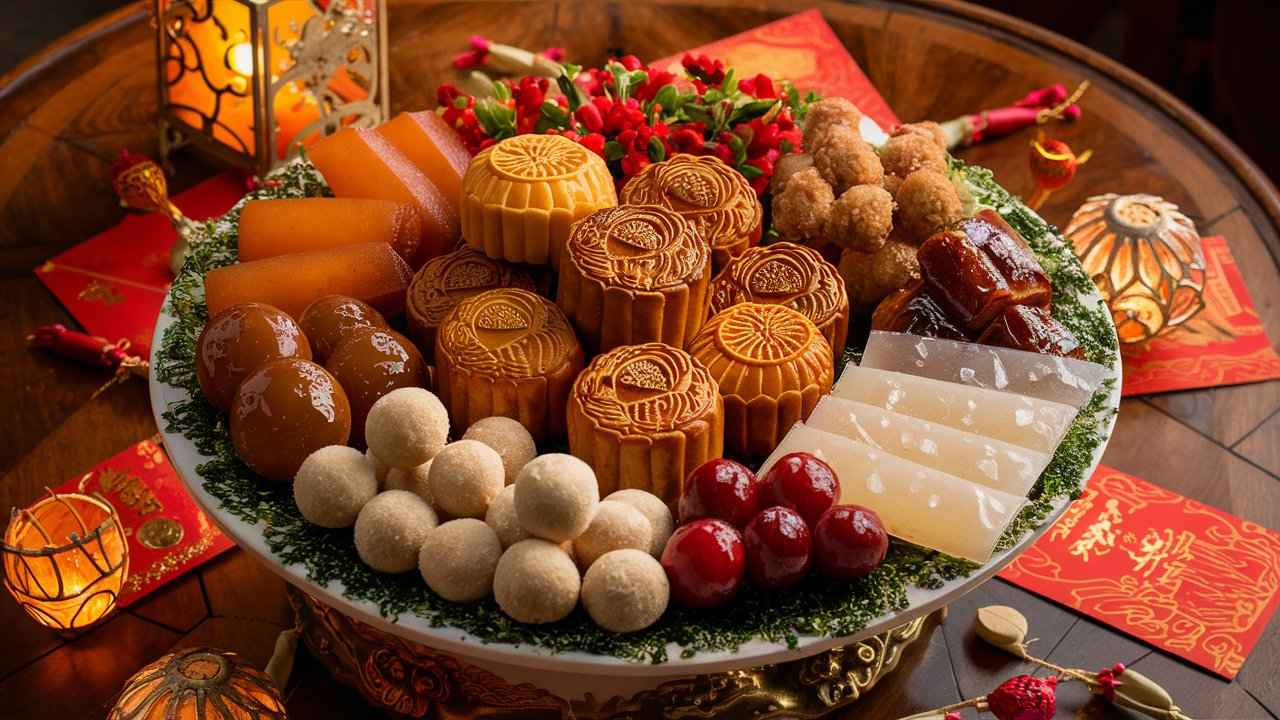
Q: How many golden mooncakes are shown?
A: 8